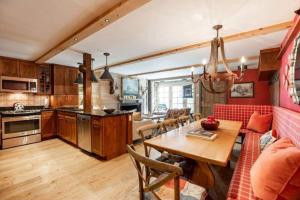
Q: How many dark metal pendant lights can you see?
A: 3